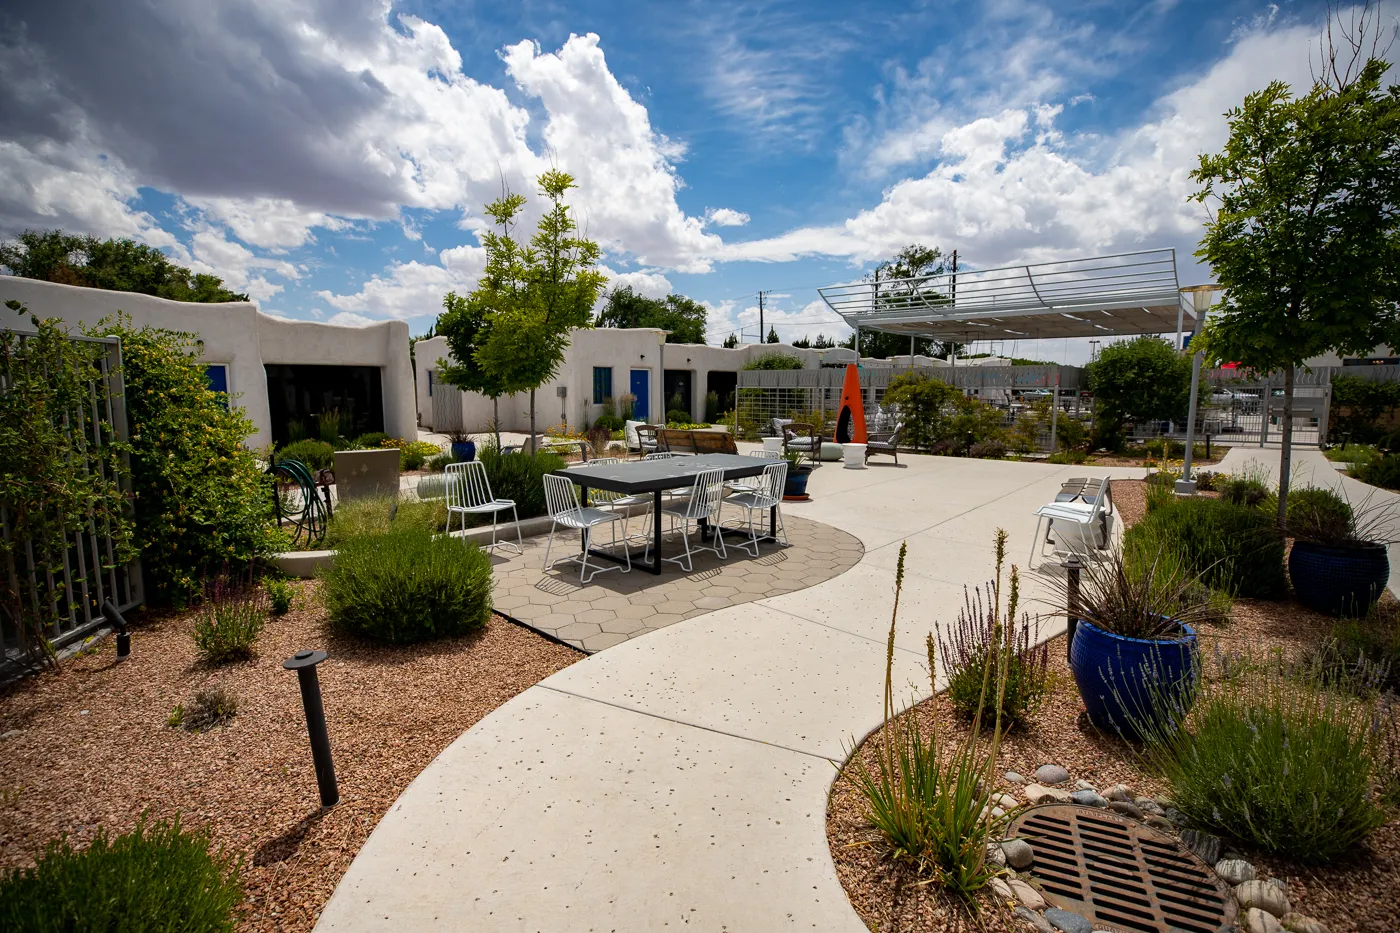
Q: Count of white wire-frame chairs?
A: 8